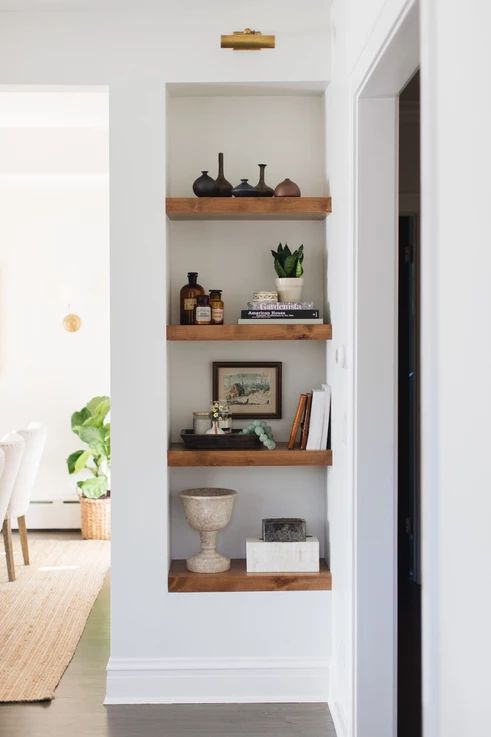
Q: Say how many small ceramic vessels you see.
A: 5